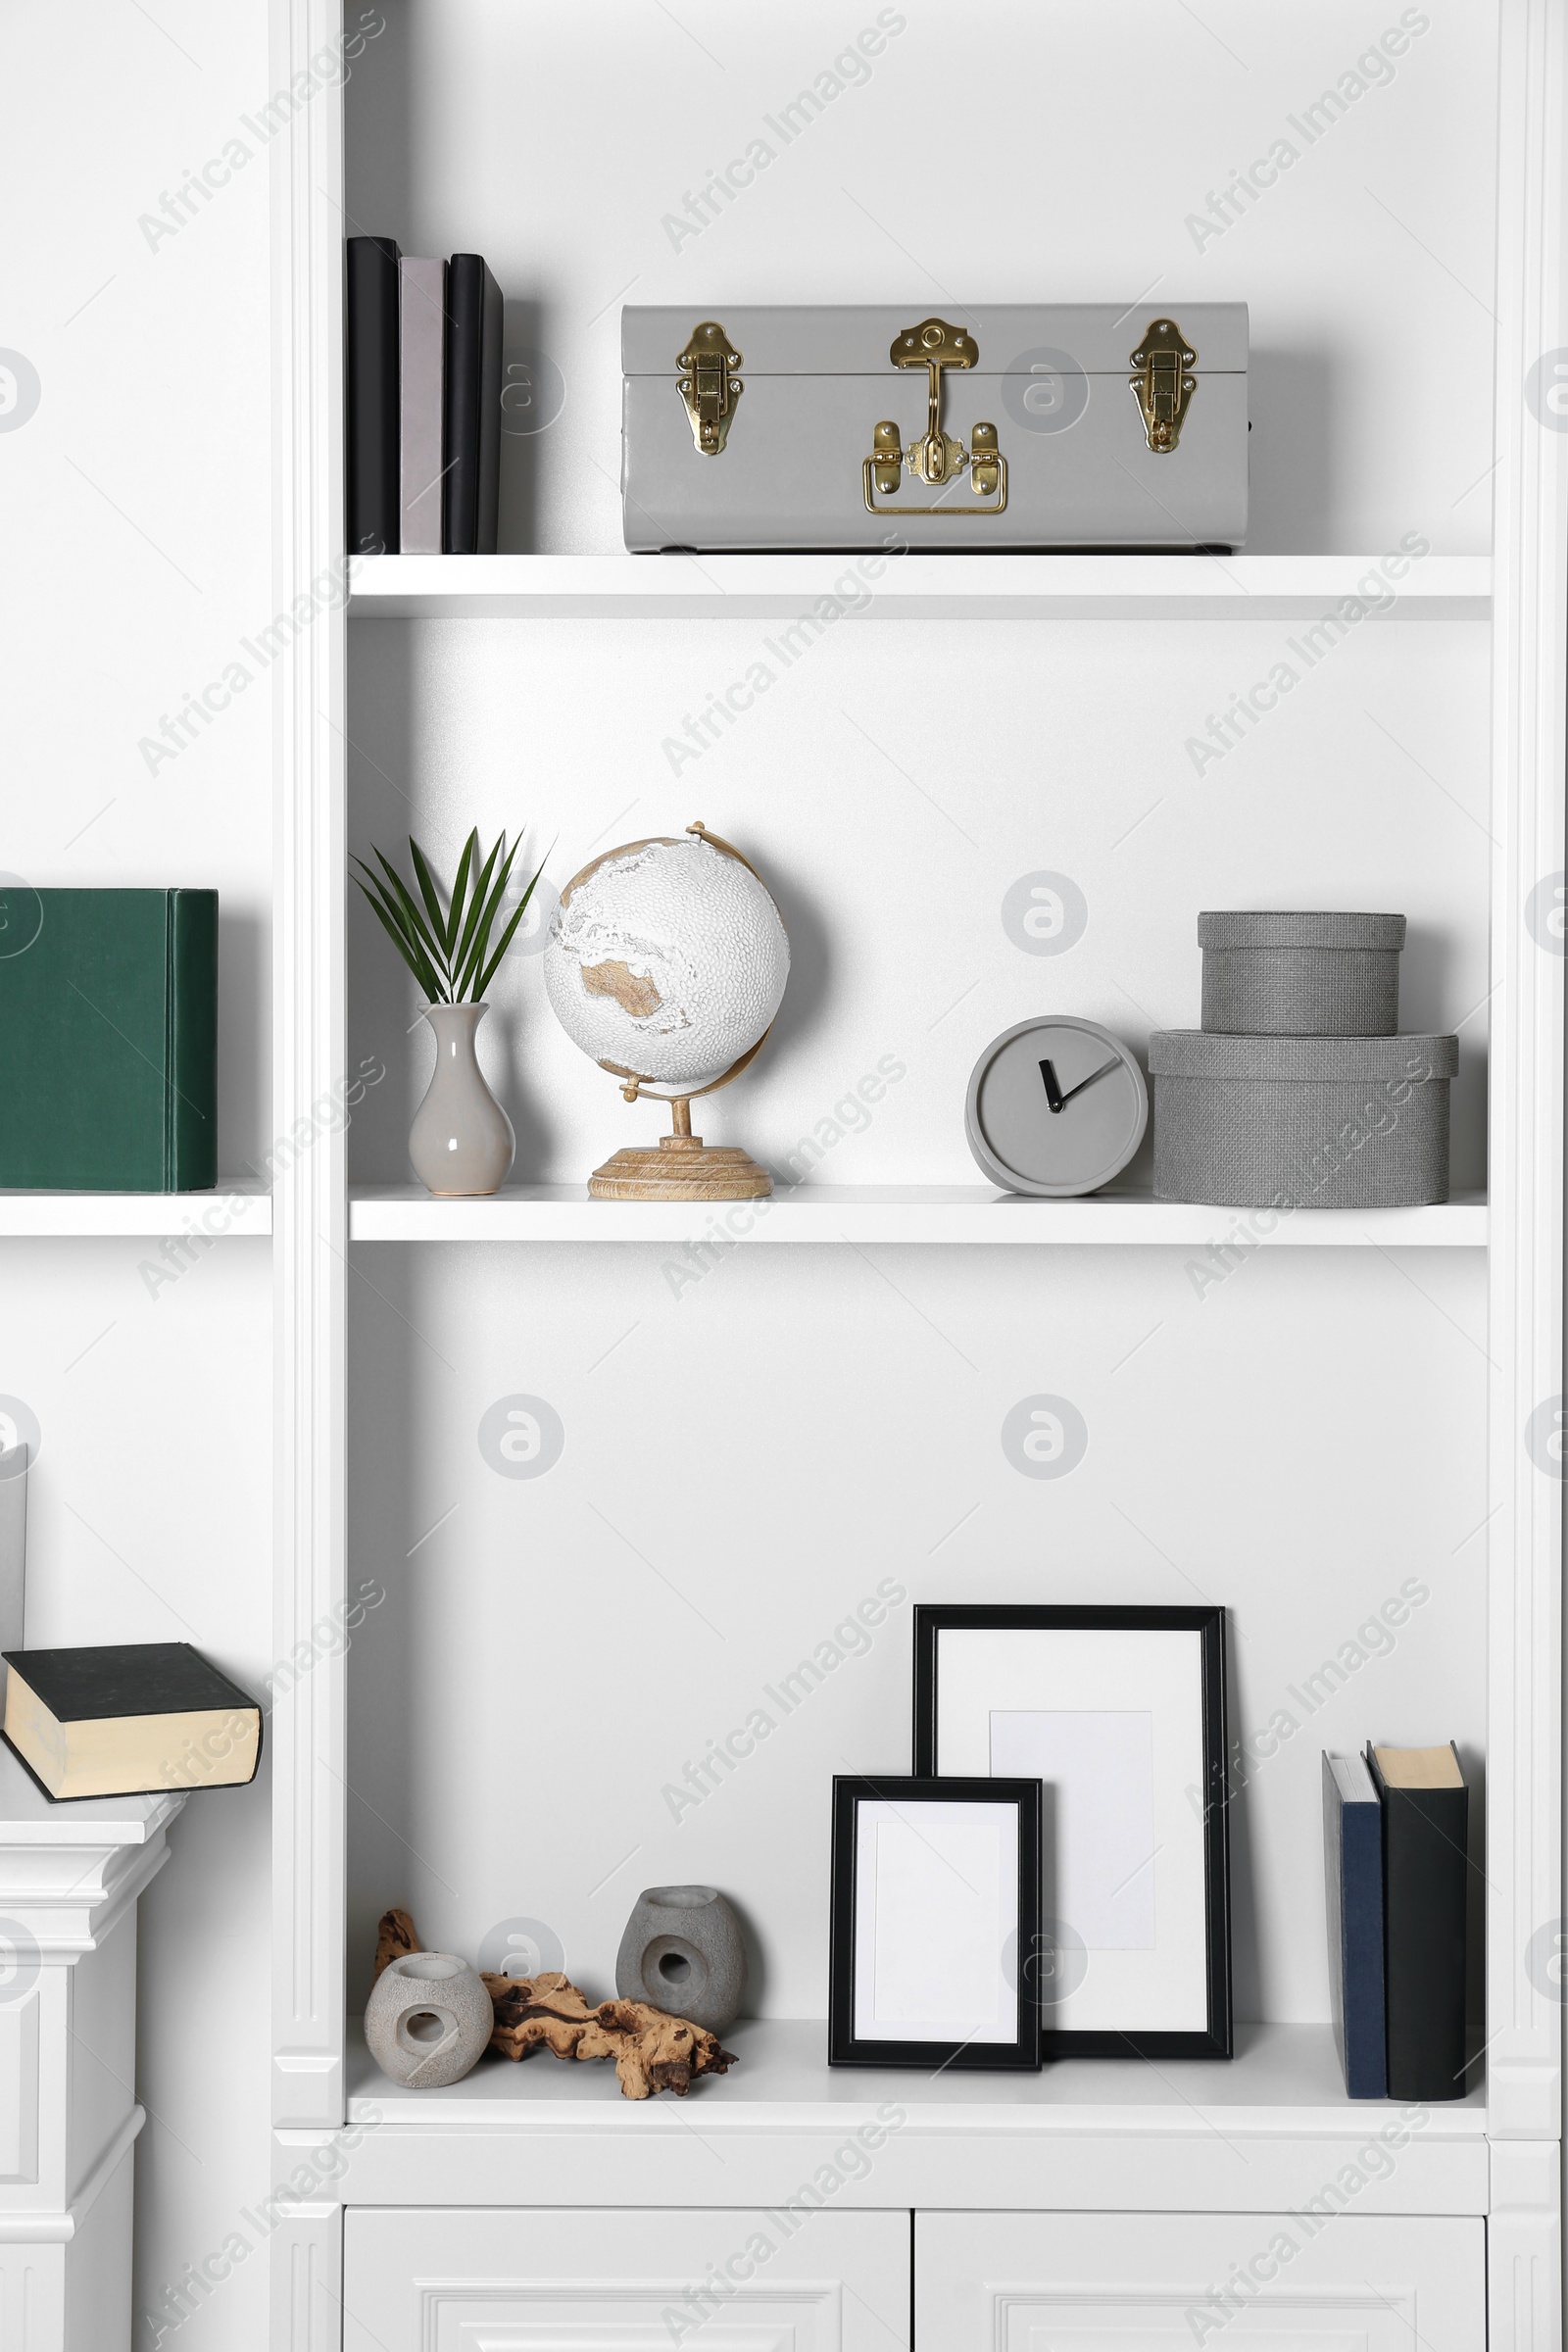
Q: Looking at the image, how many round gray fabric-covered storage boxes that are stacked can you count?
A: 2